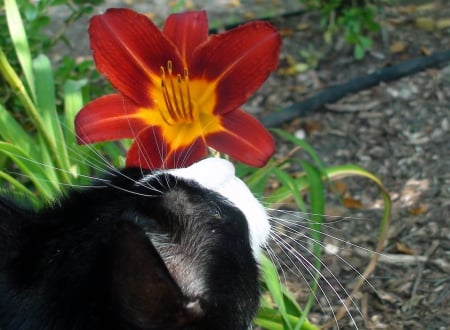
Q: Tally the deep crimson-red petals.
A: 6